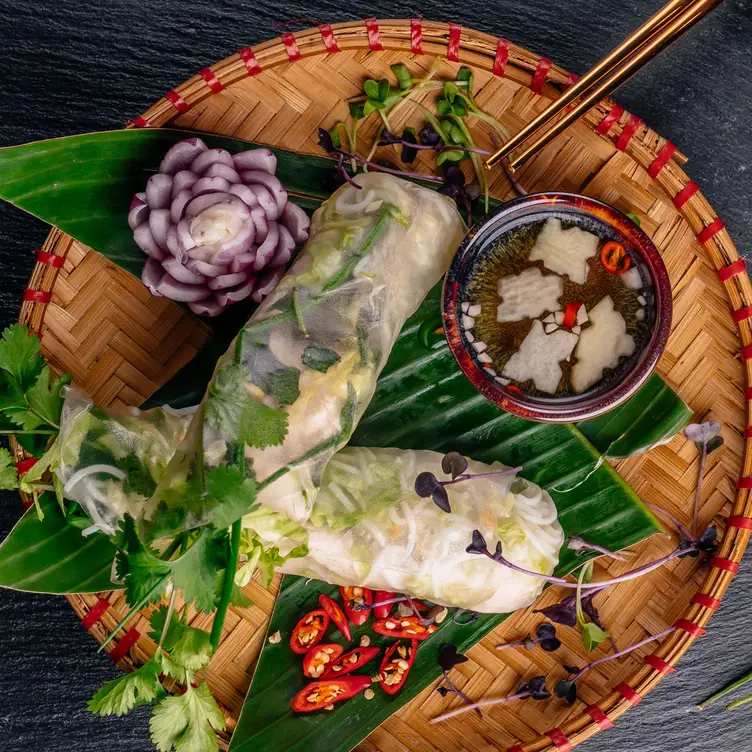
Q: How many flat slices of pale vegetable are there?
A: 4